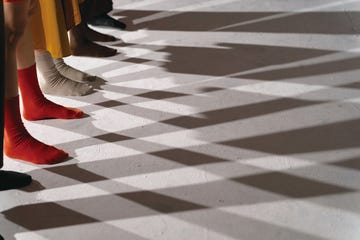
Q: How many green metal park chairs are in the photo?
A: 0